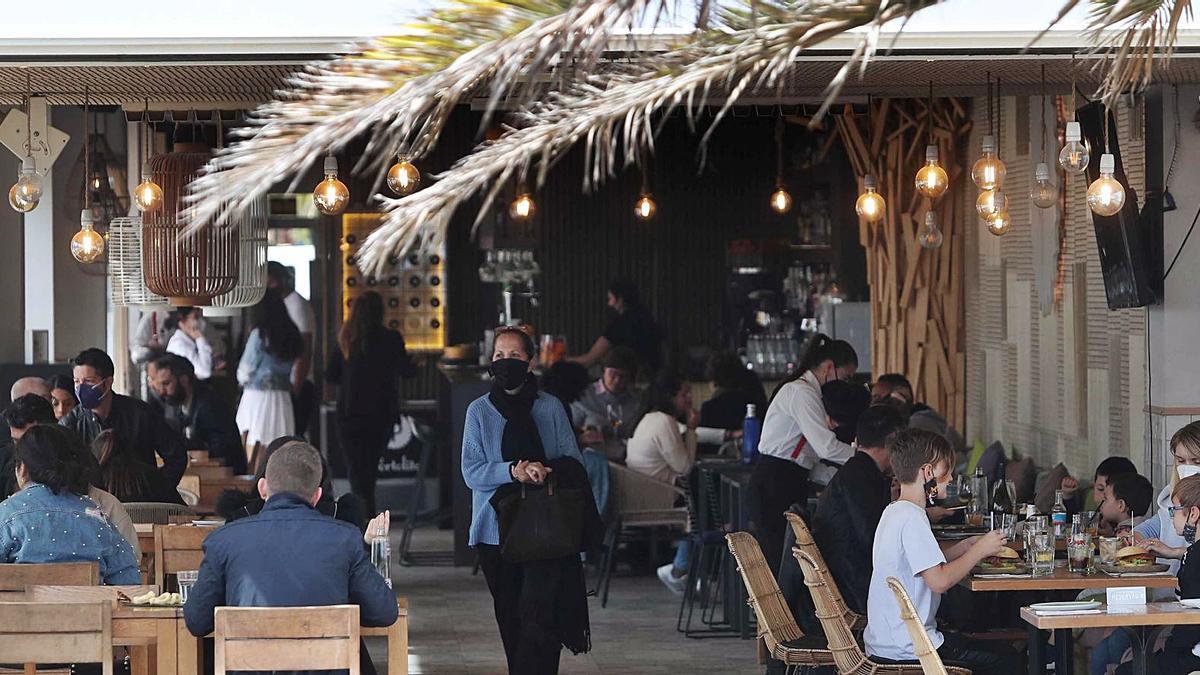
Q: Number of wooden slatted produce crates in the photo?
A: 0